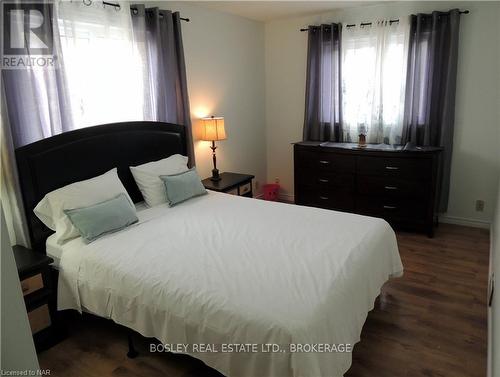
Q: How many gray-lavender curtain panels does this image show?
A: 4